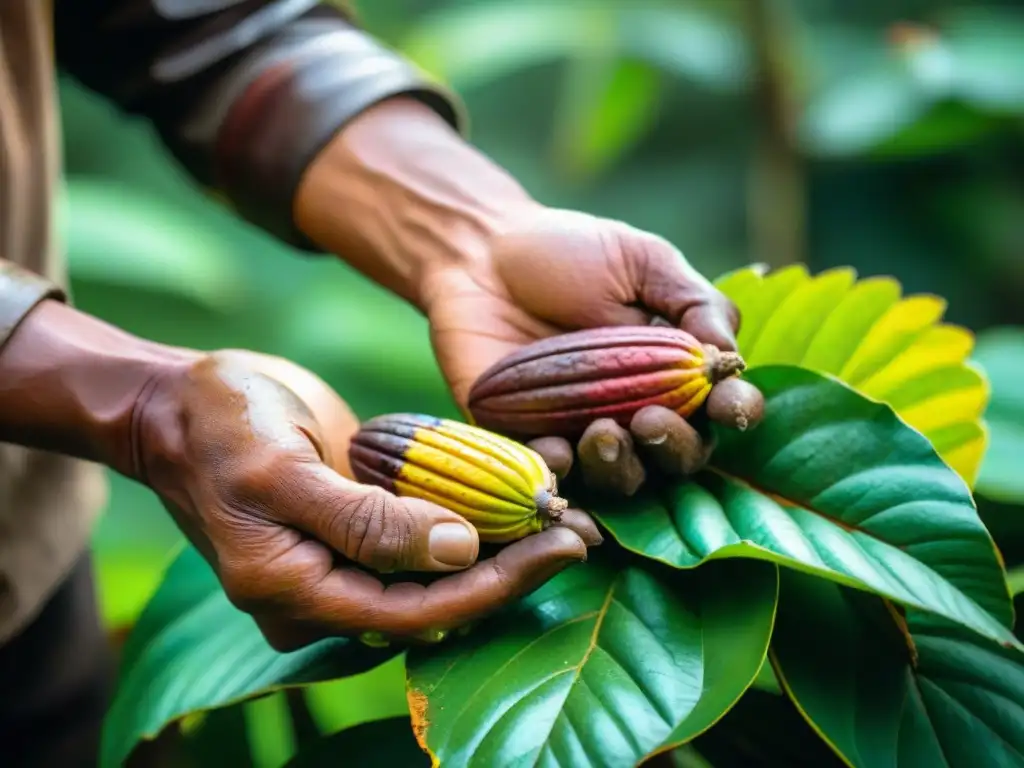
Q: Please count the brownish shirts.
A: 1